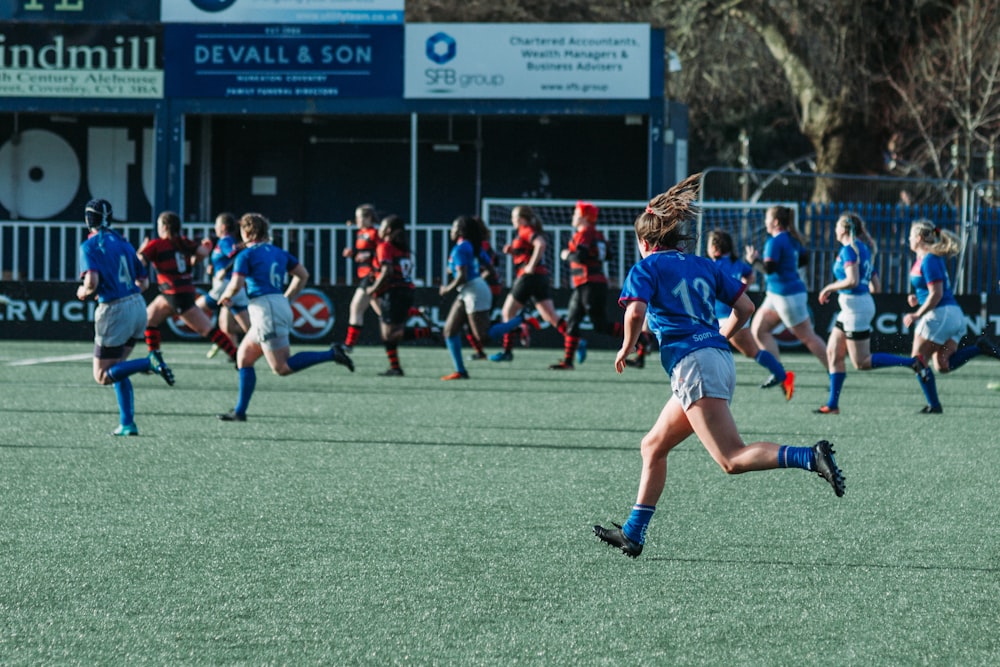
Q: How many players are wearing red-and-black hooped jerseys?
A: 6